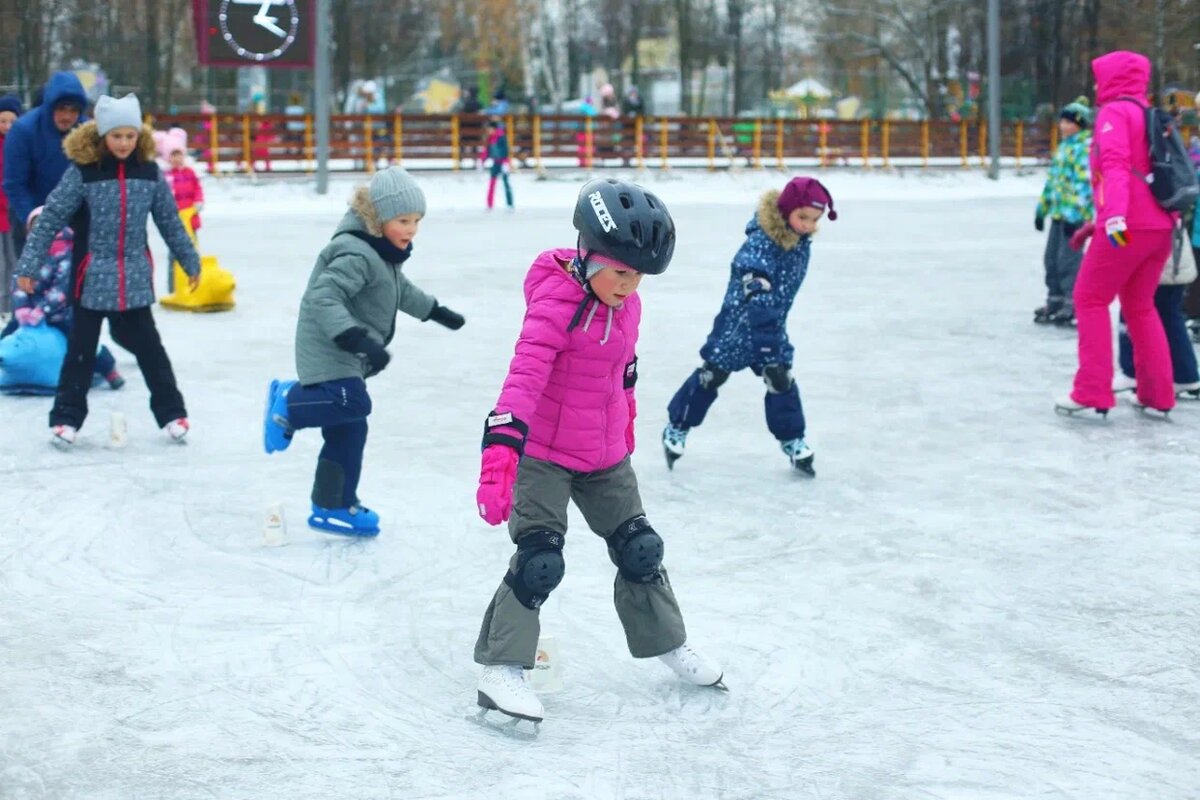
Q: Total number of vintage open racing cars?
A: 0